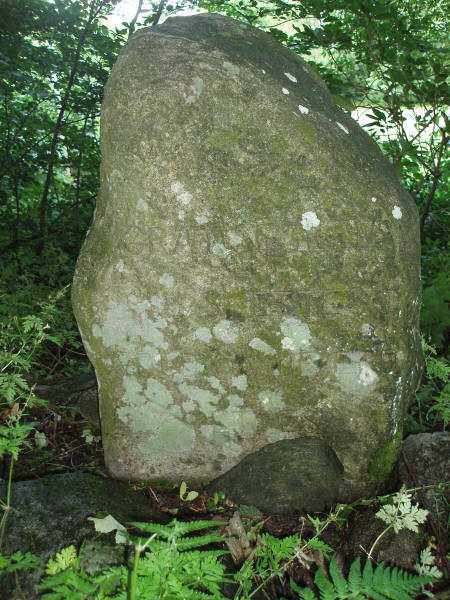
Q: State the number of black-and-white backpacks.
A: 0